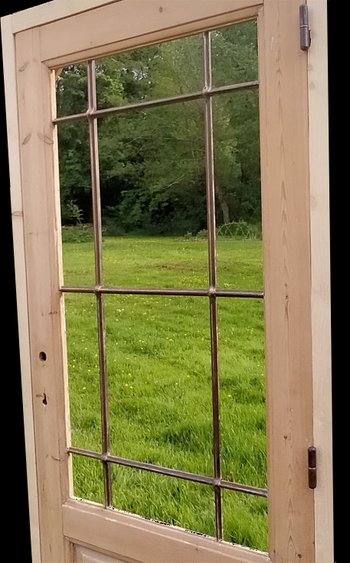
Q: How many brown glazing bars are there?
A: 5